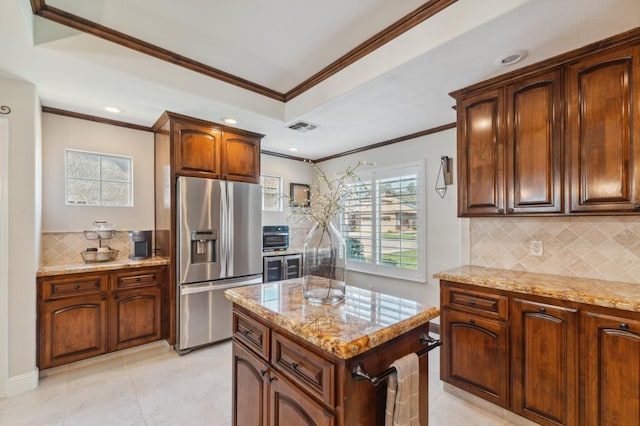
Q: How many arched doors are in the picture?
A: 12